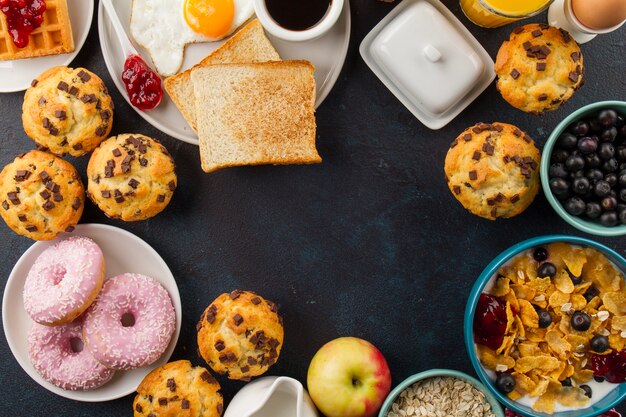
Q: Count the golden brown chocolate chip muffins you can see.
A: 7